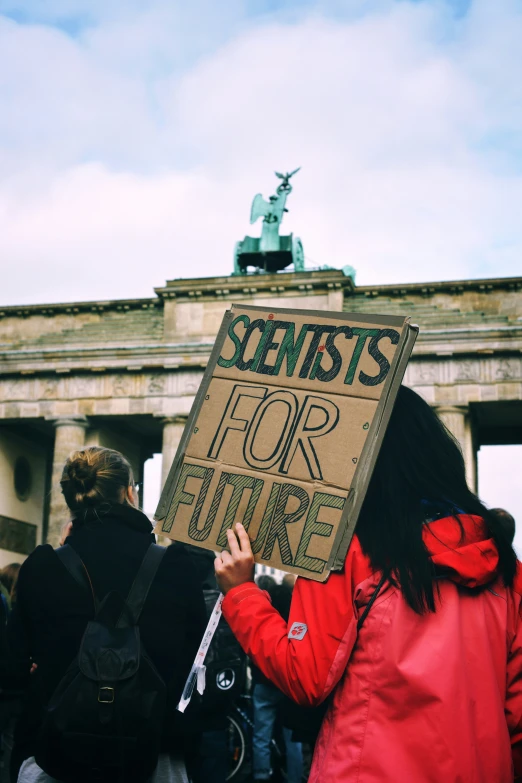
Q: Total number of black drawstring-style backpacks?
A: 1